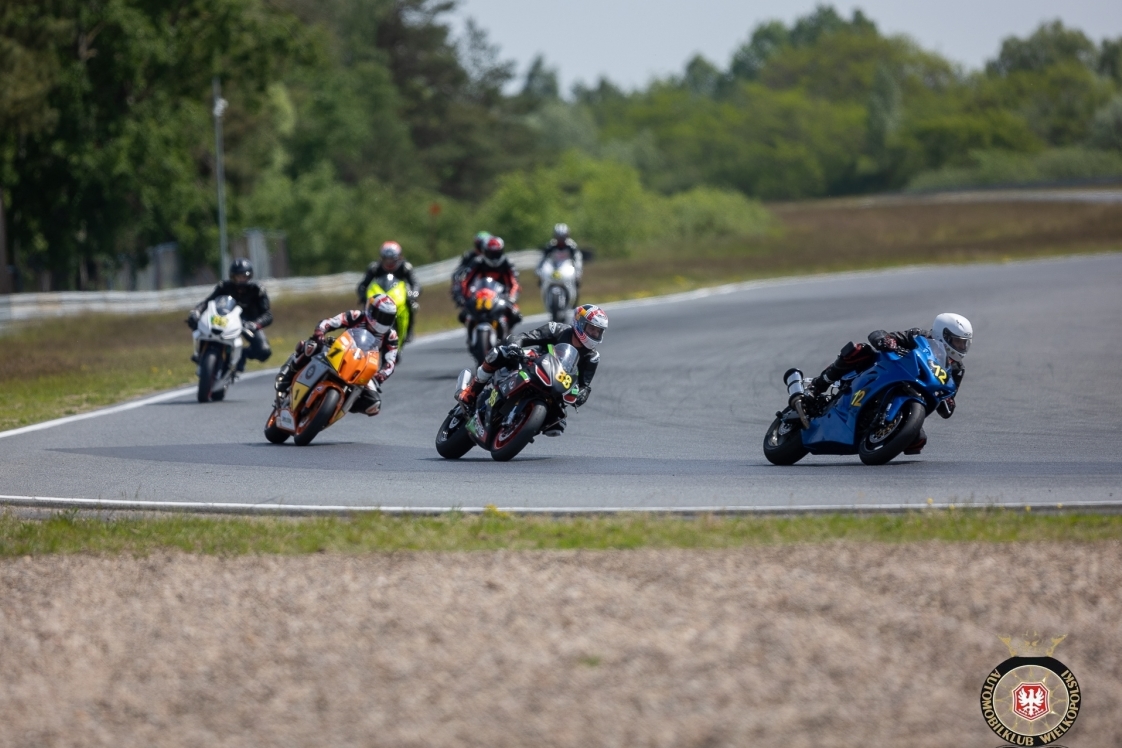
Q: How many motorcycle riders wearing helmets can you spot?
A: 8